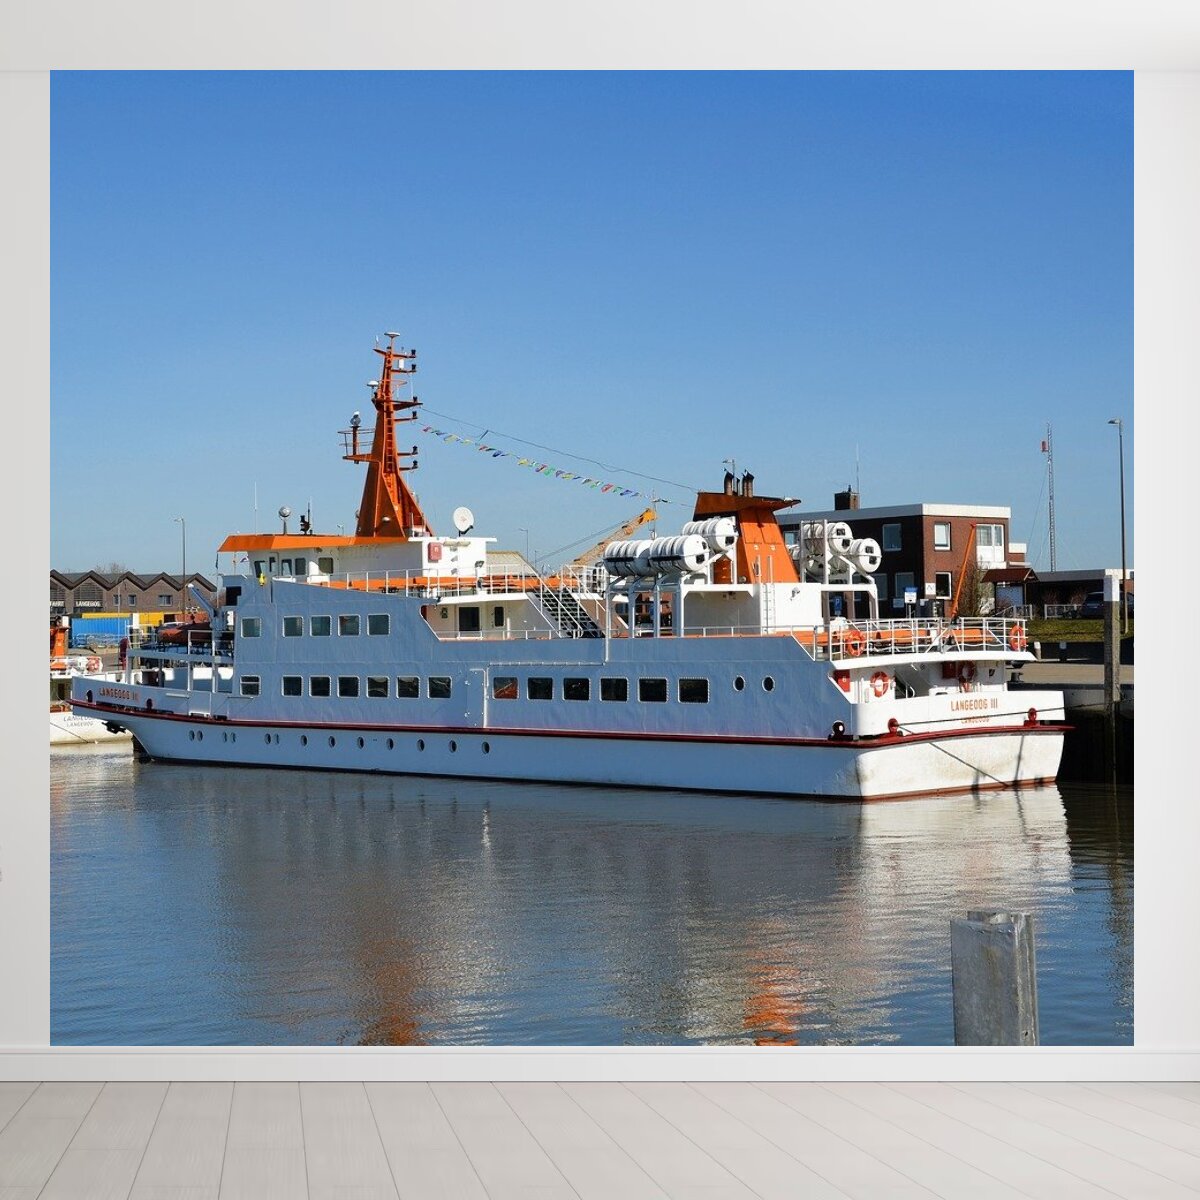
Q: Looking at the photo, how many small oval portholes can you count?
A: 15